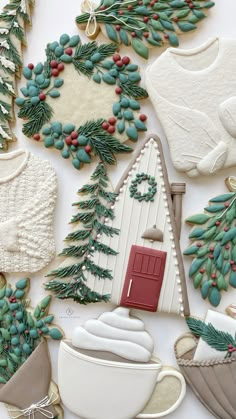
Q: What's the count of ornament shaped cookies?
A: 0